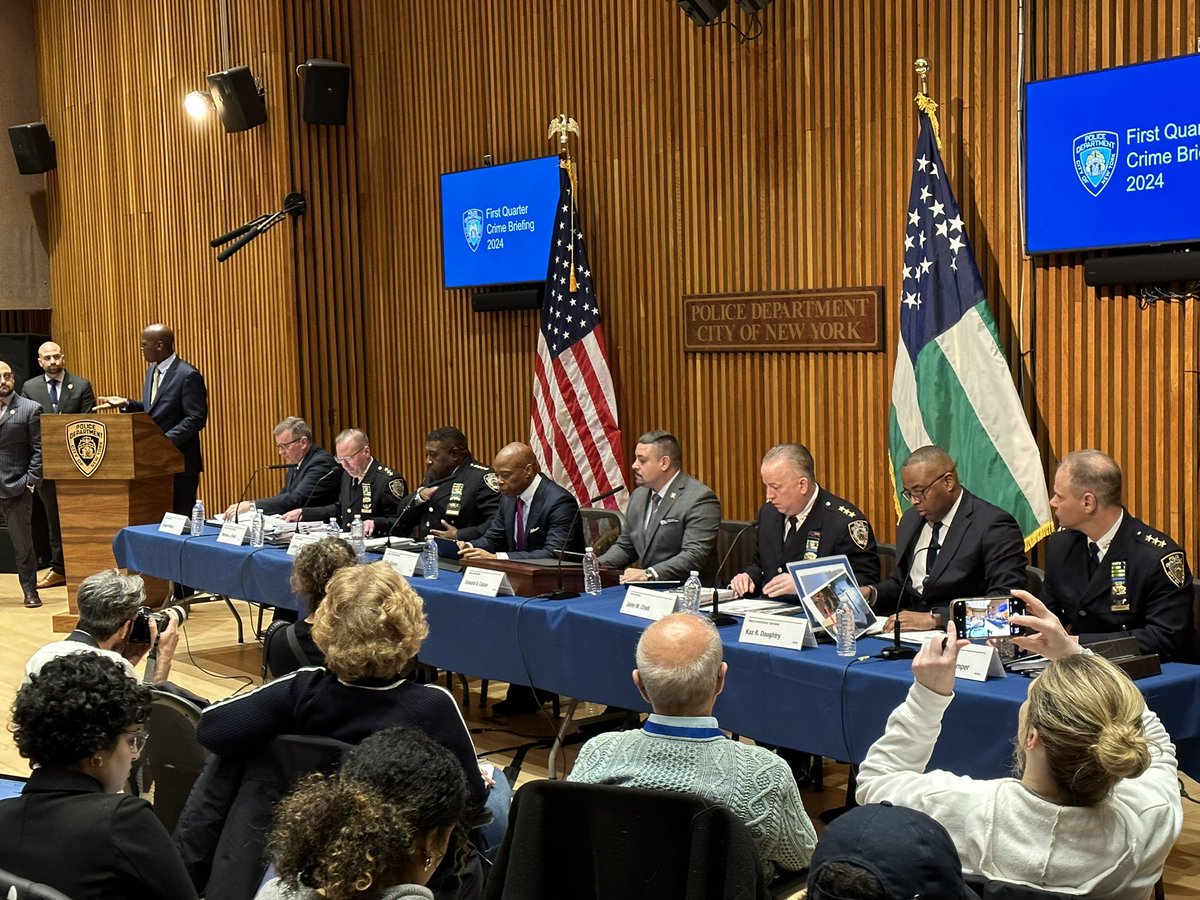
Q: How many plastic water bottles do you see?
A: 8